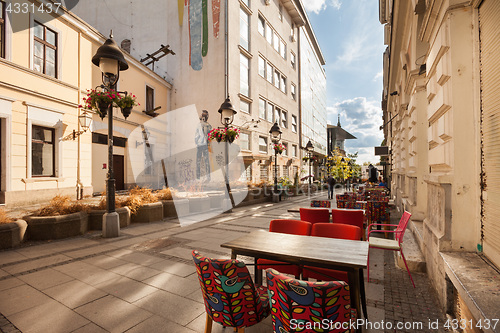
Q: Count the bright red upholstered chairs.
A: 4